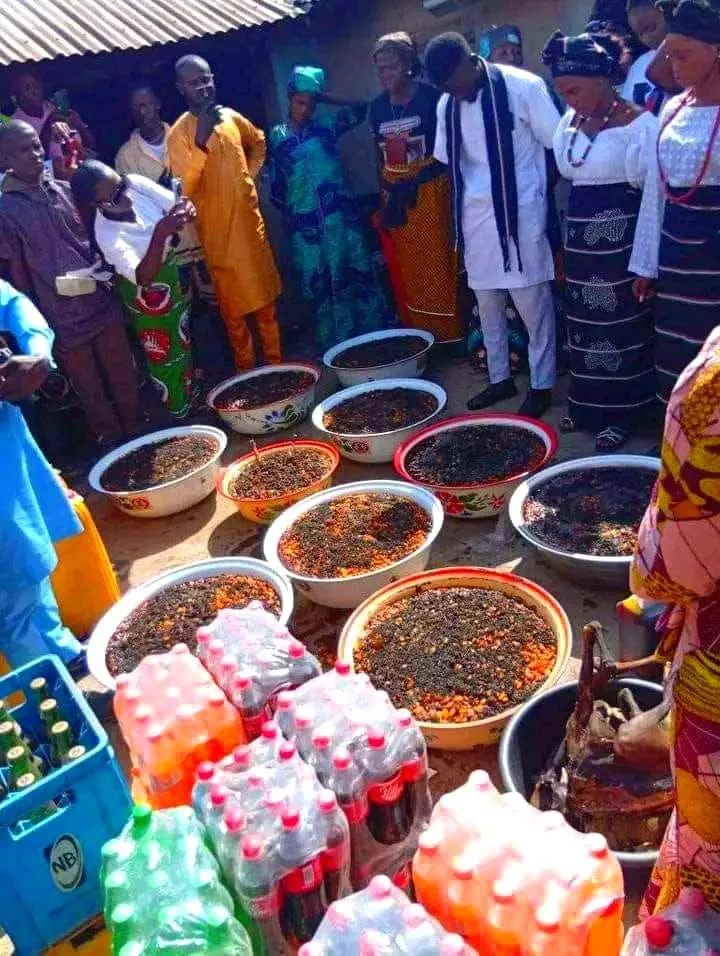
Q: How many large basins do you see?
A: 11